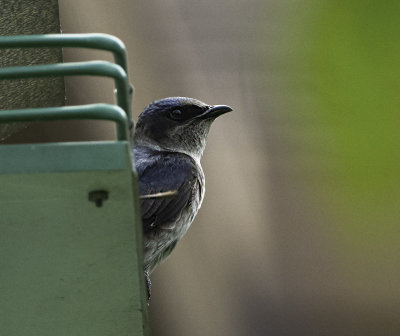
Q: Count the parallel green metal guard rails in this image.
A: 3